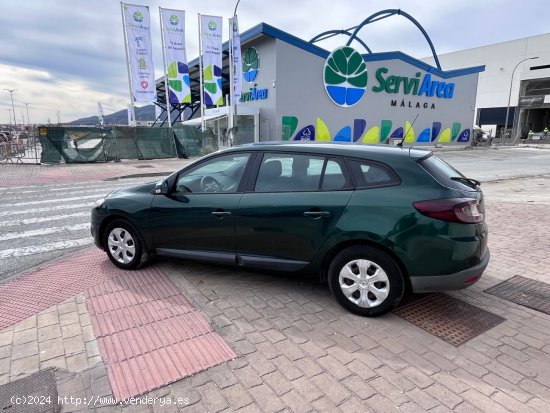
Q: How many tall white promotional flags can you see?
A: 4